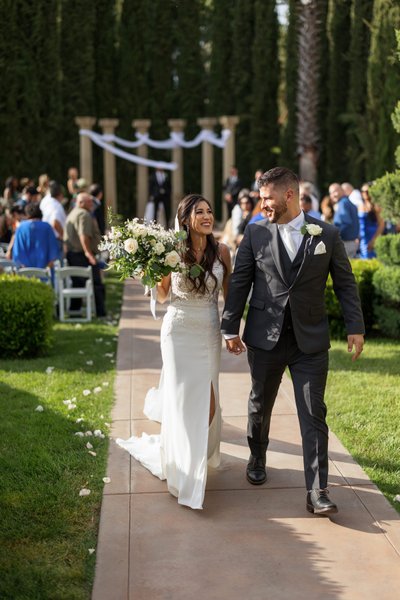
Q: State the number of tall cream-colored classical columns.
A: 6